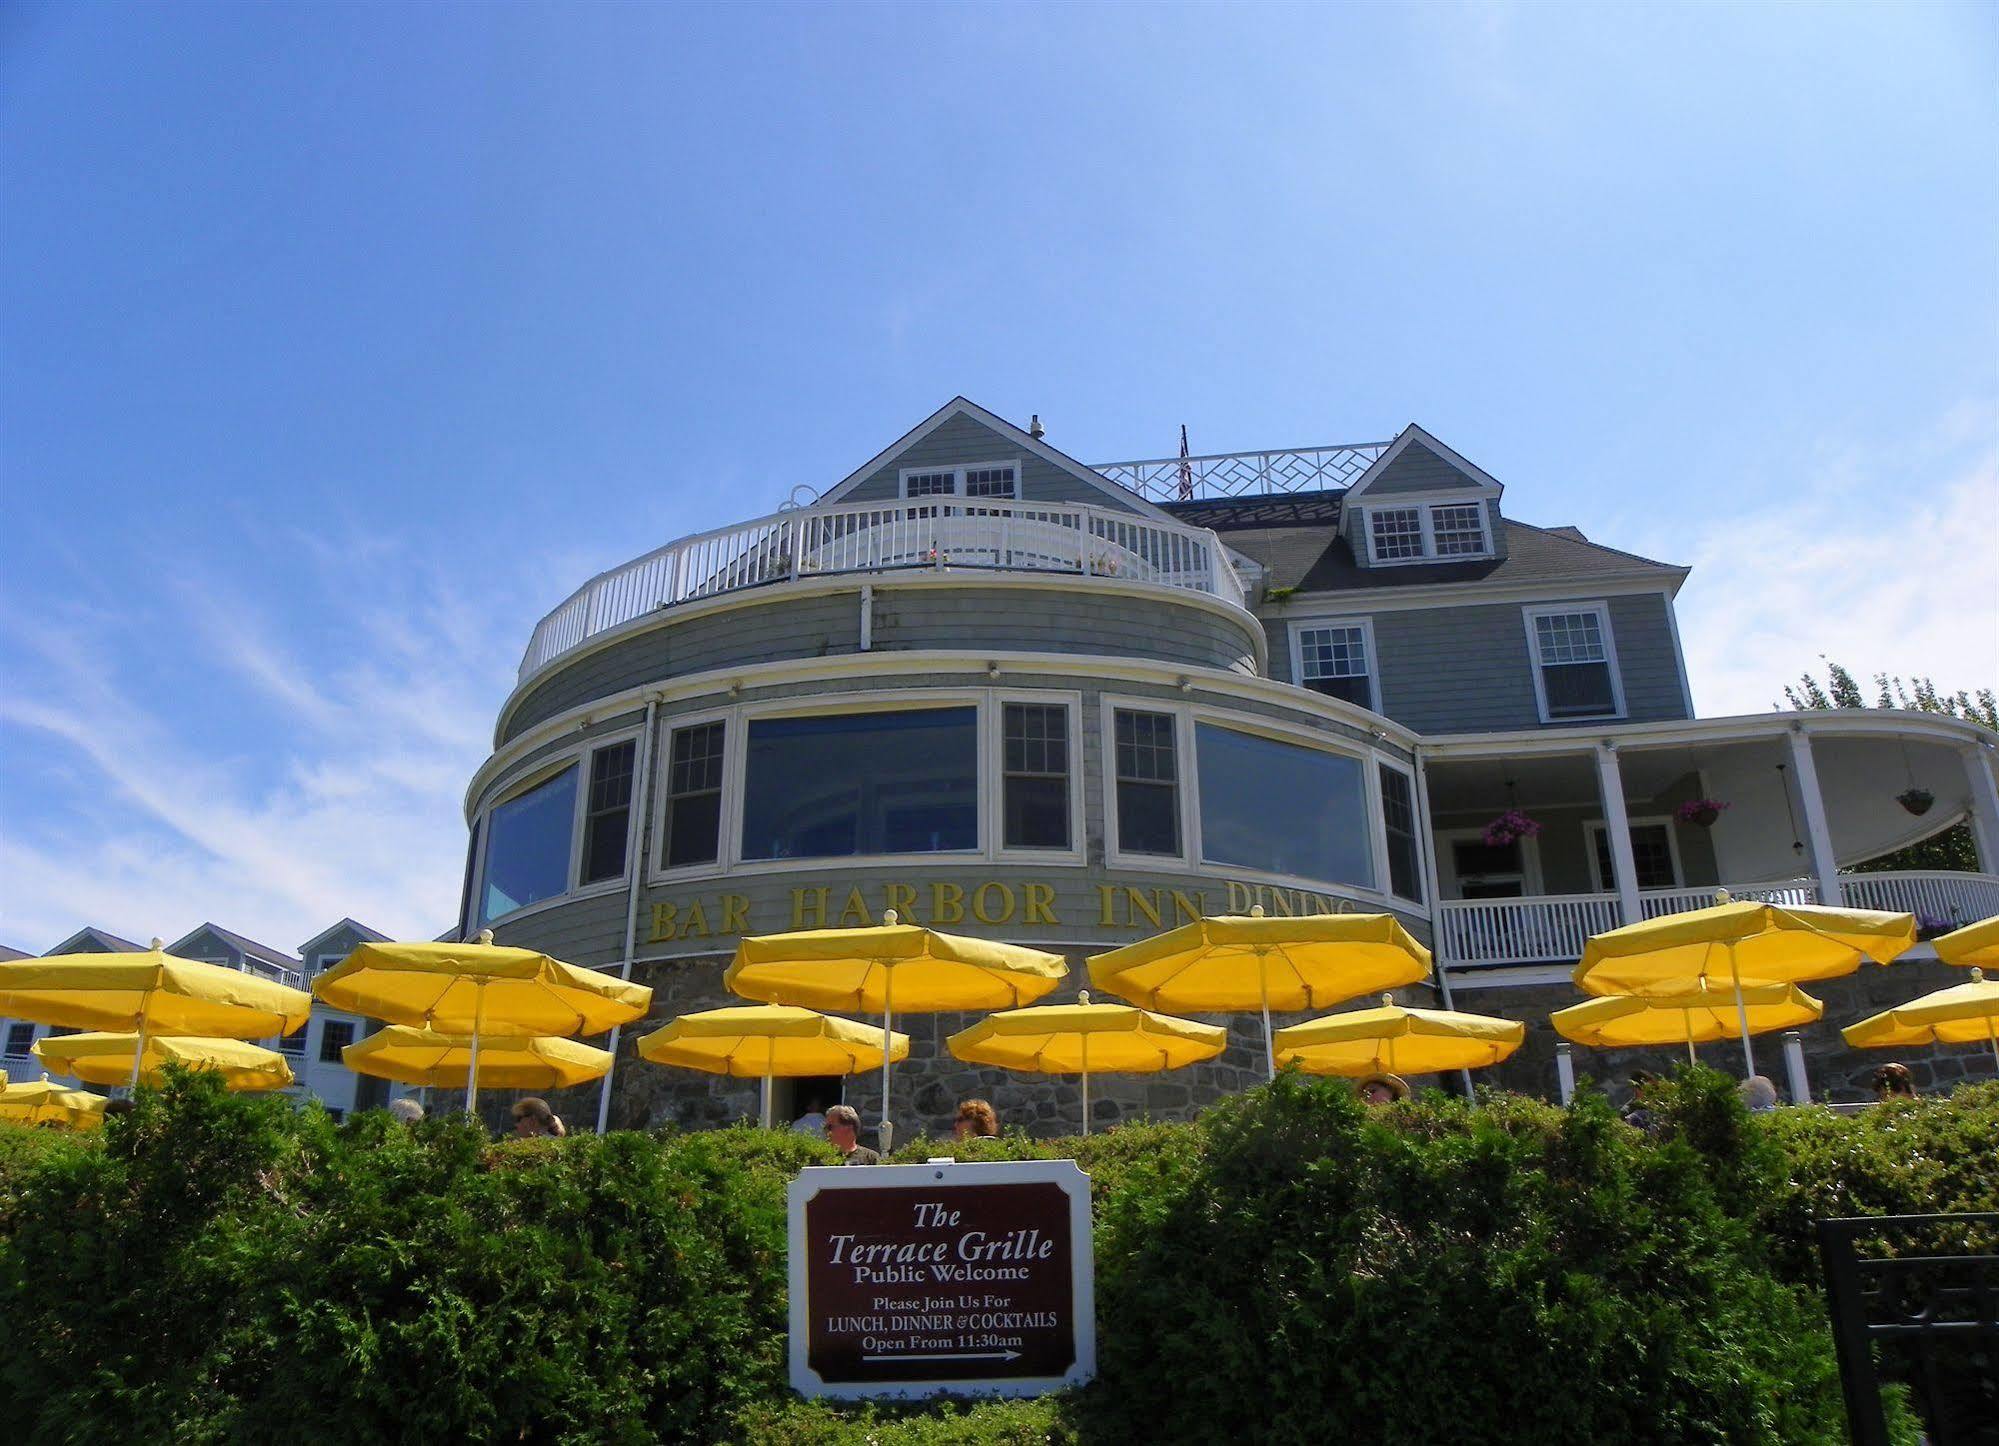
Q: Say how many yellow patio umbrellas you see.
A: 14